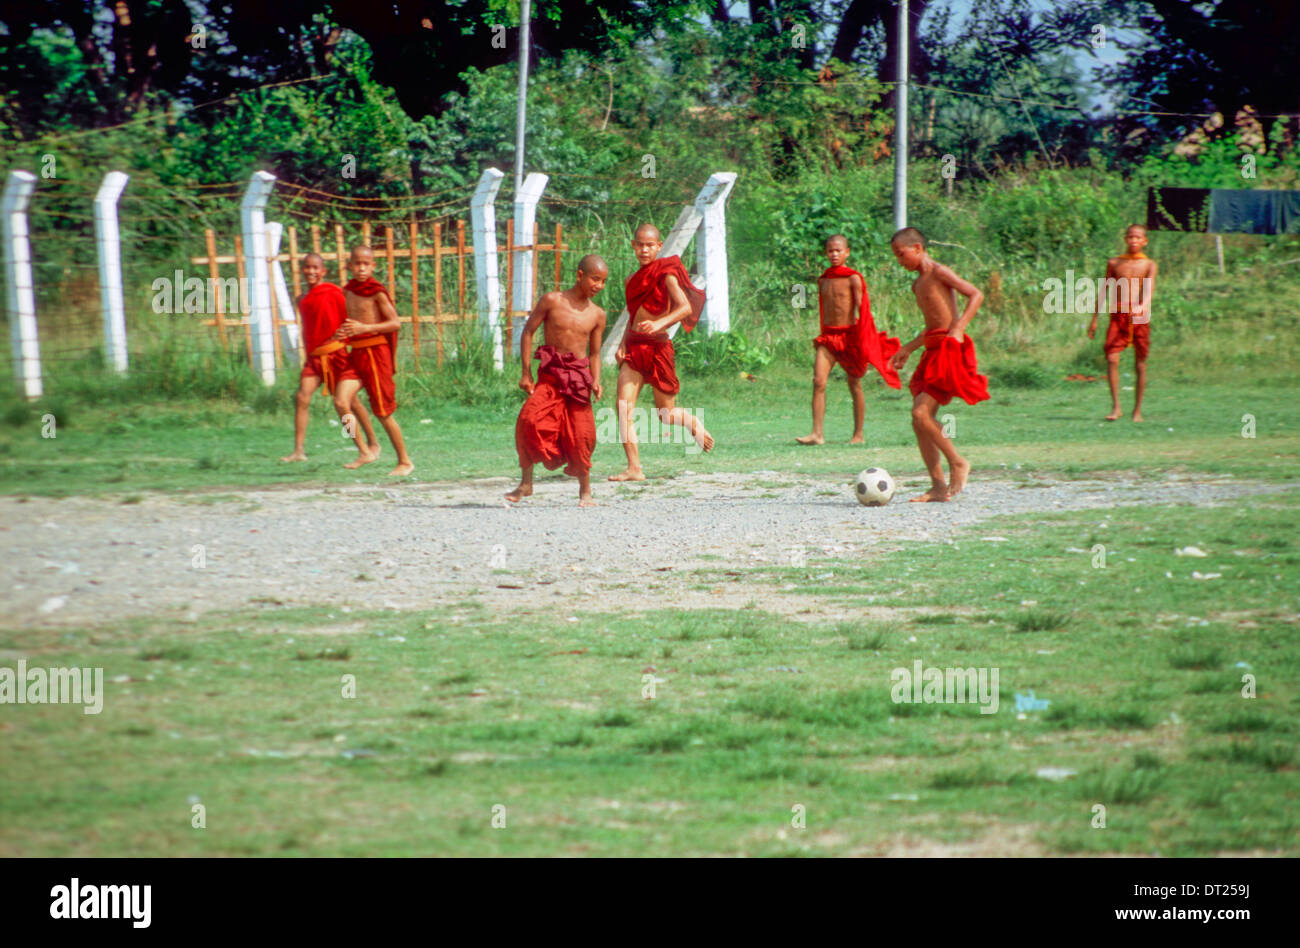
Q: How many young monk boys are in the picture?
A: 7